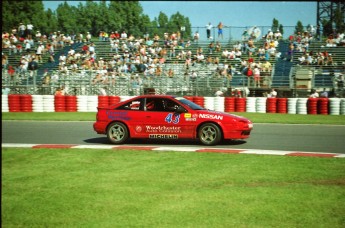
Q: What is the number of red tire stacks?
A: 14